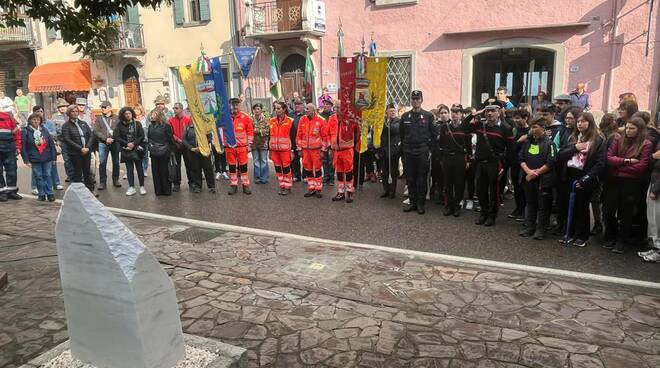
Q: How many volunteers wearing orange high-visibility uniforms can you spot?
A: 4